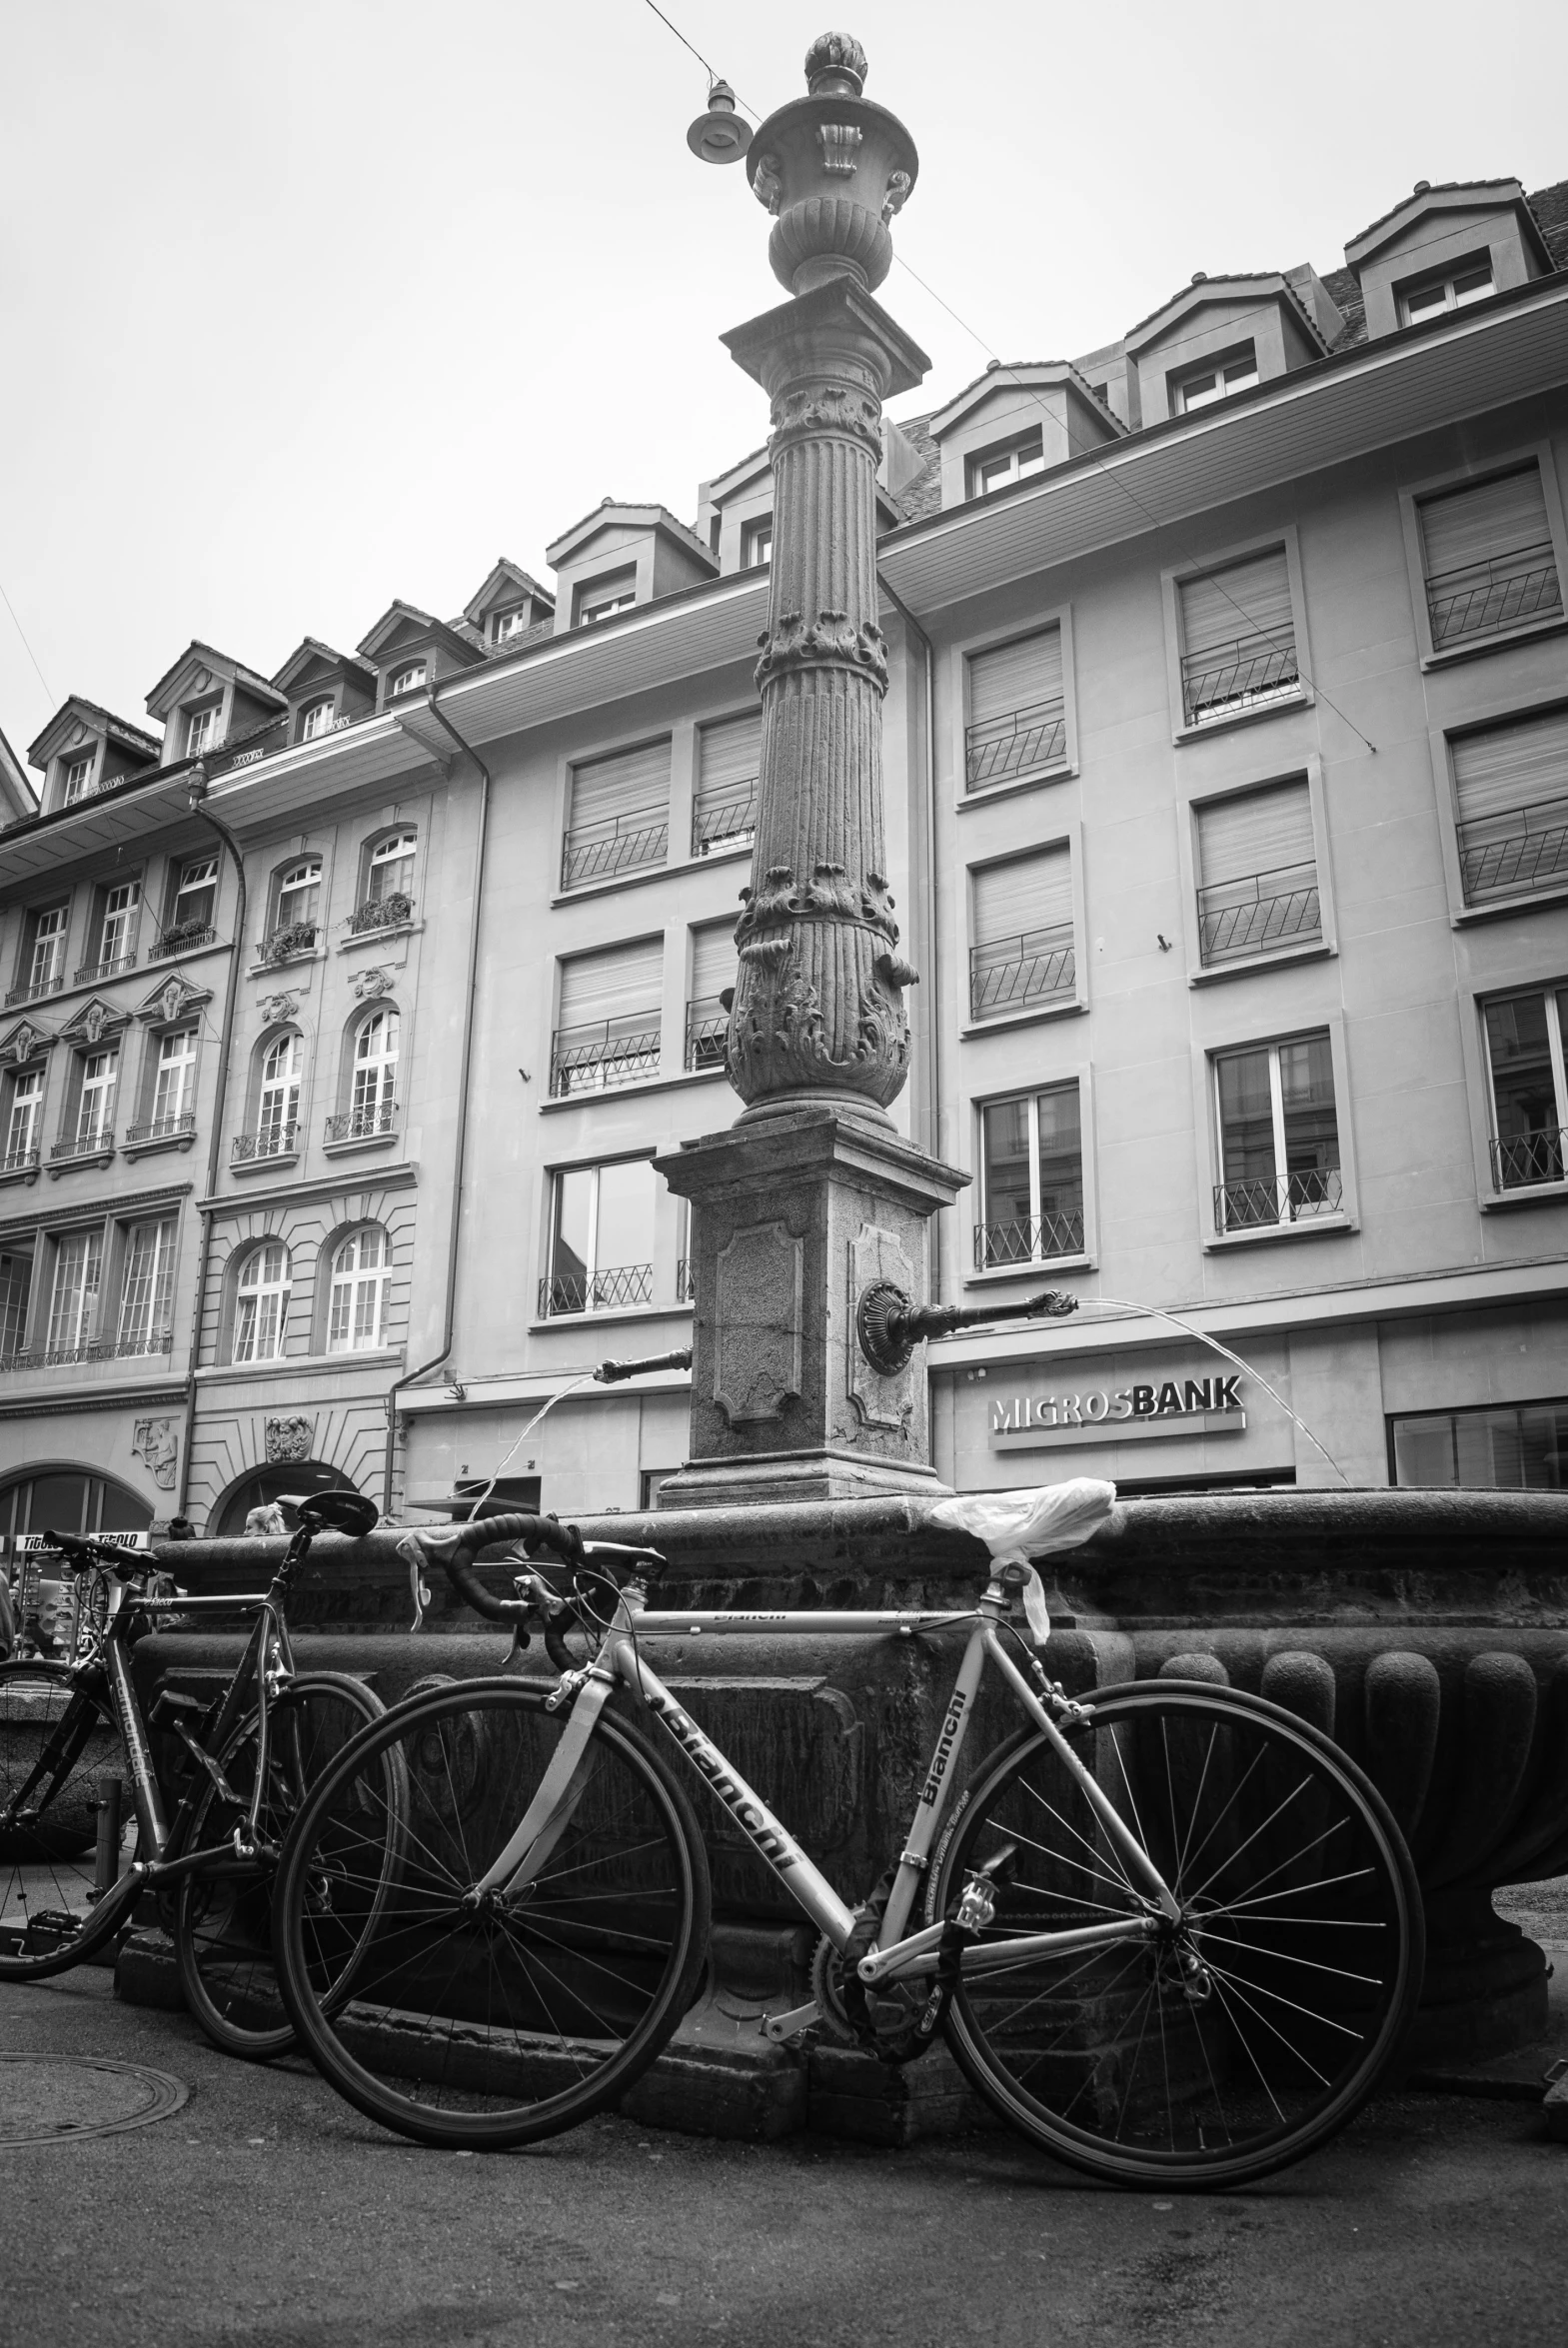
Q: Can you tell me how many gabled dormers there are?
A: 10